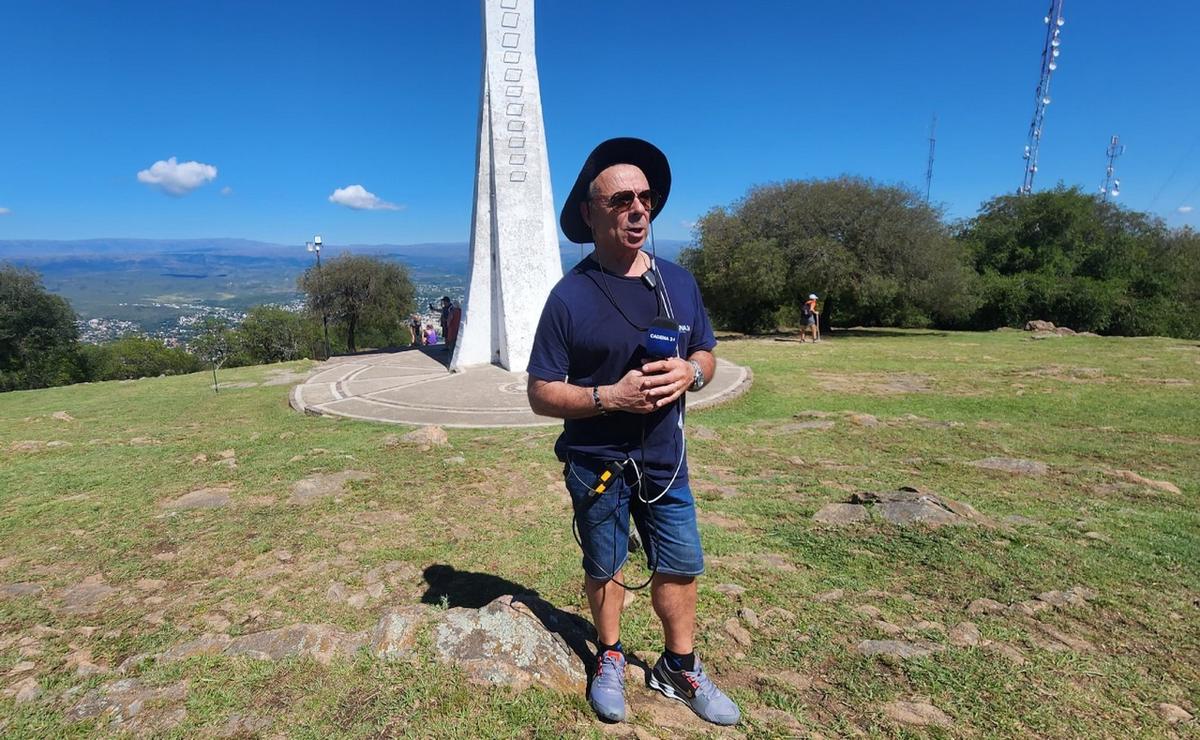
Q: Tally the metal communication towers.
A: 3